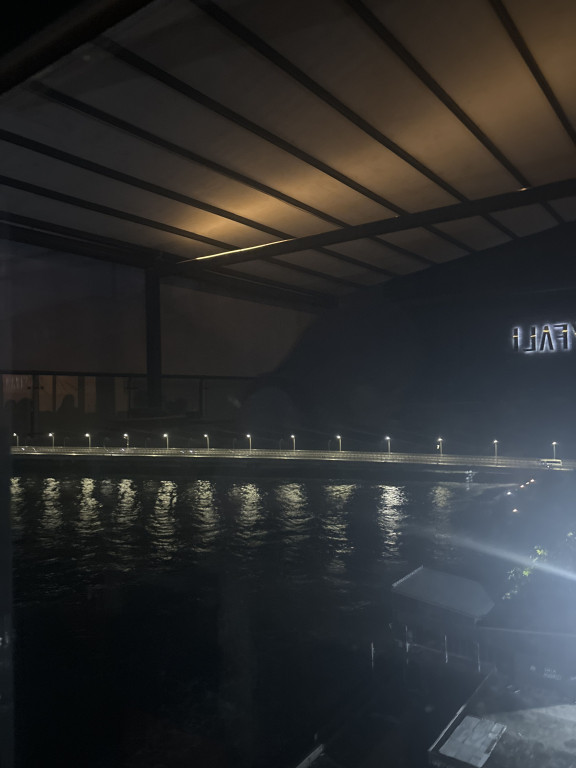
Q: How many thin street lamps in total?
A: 13